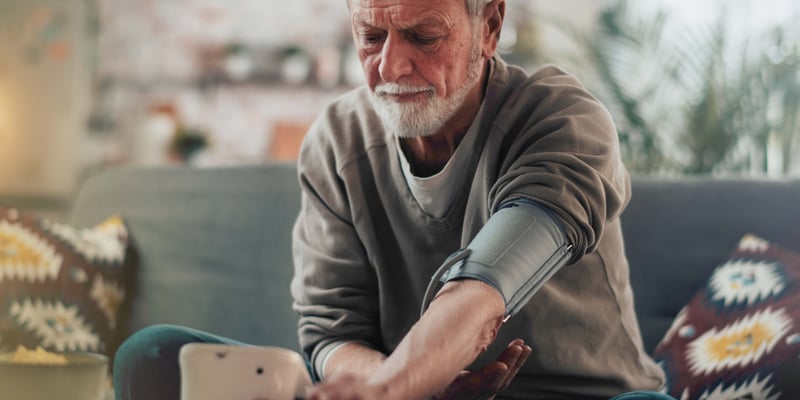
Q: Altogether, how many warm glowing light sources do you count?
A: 1